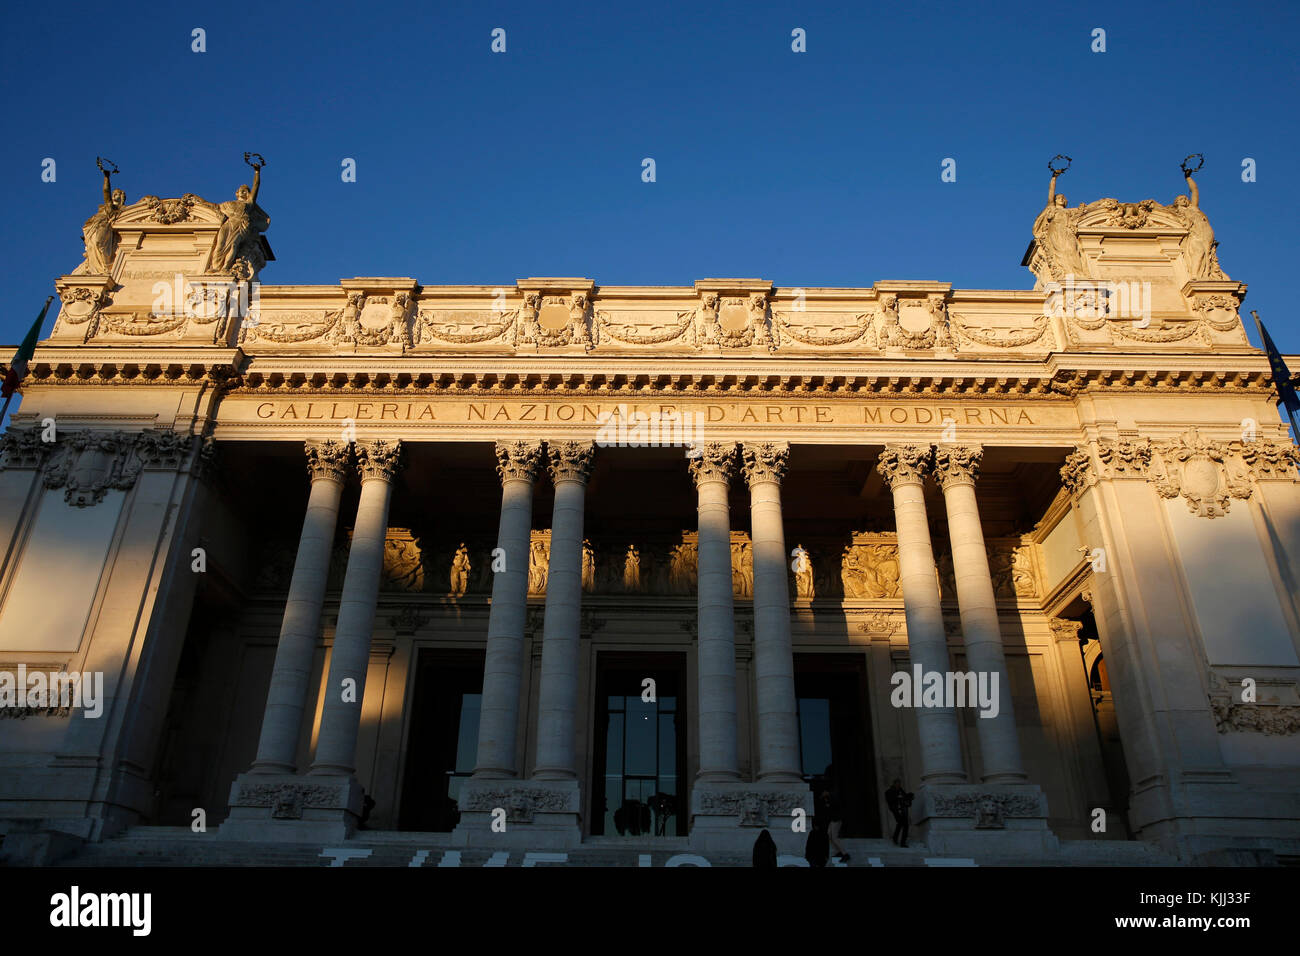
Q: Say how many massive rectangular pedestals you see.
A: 4